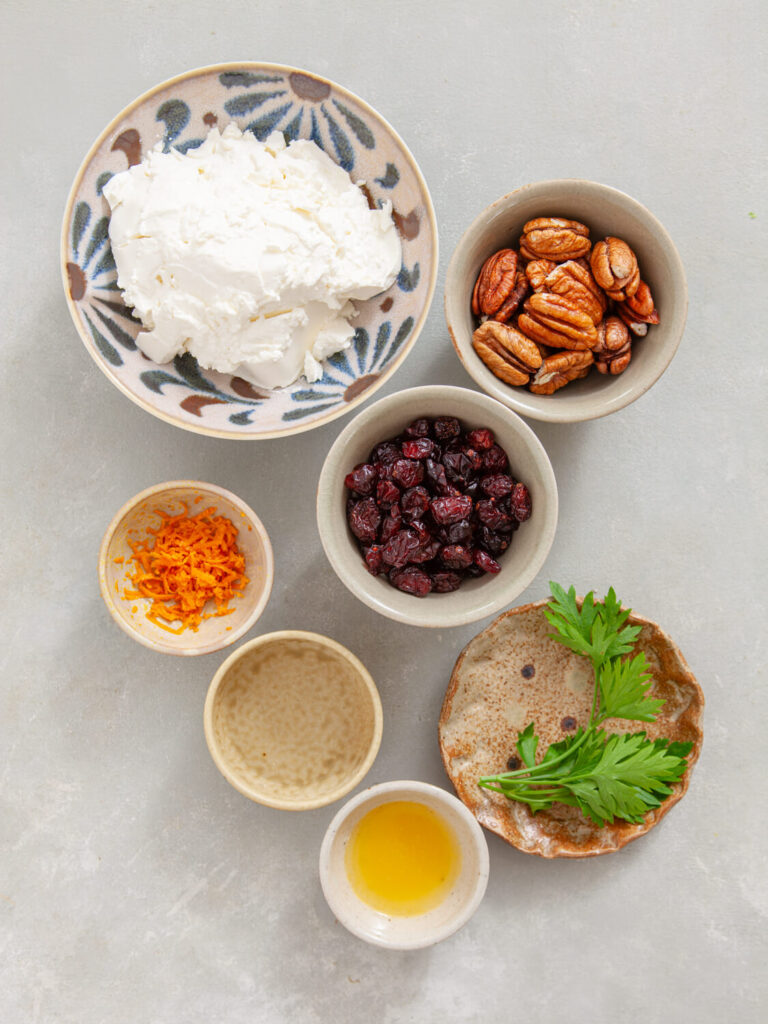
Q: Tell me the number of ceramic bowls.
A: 6